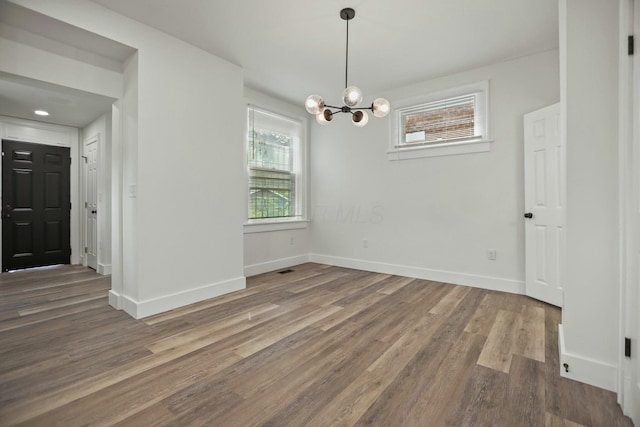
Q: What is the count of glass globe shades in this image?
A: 5